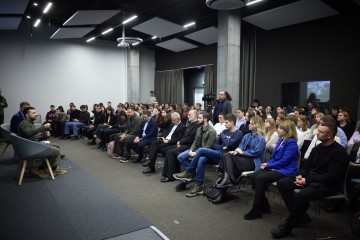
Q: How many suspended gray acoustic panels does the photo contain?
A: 8